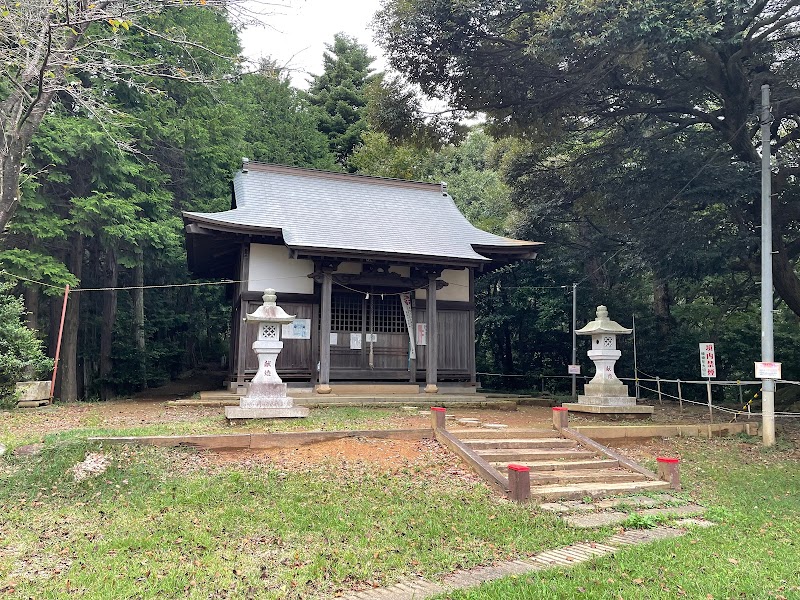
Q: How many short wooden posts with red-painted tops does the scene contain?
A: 4